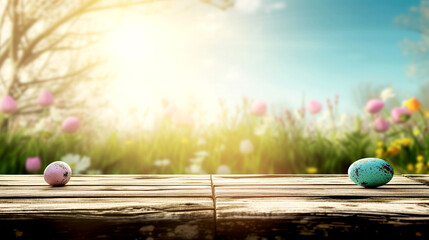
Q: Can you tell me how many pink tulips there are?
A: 9